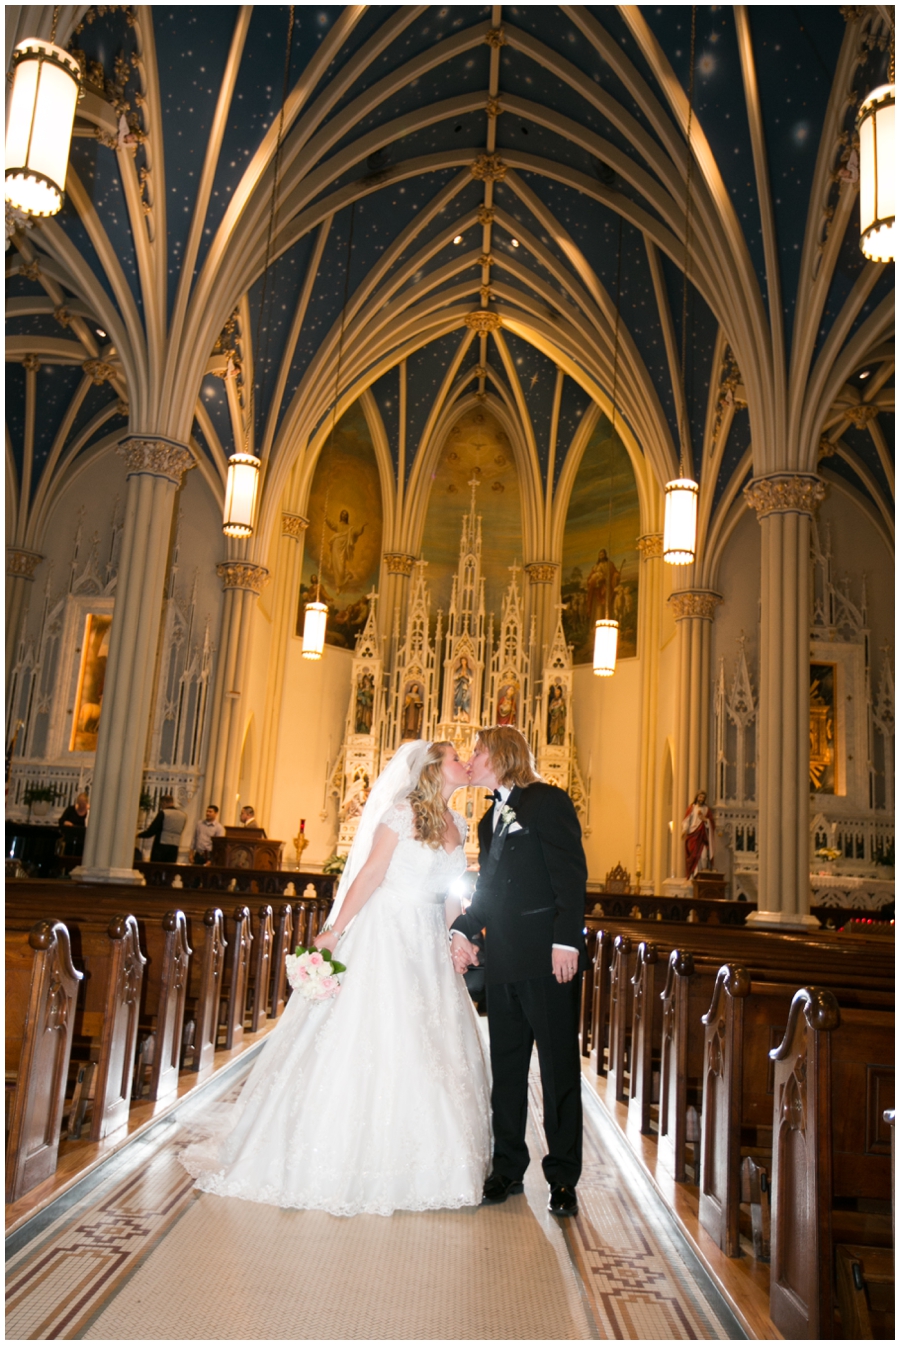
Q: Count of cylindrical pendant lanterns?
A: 6